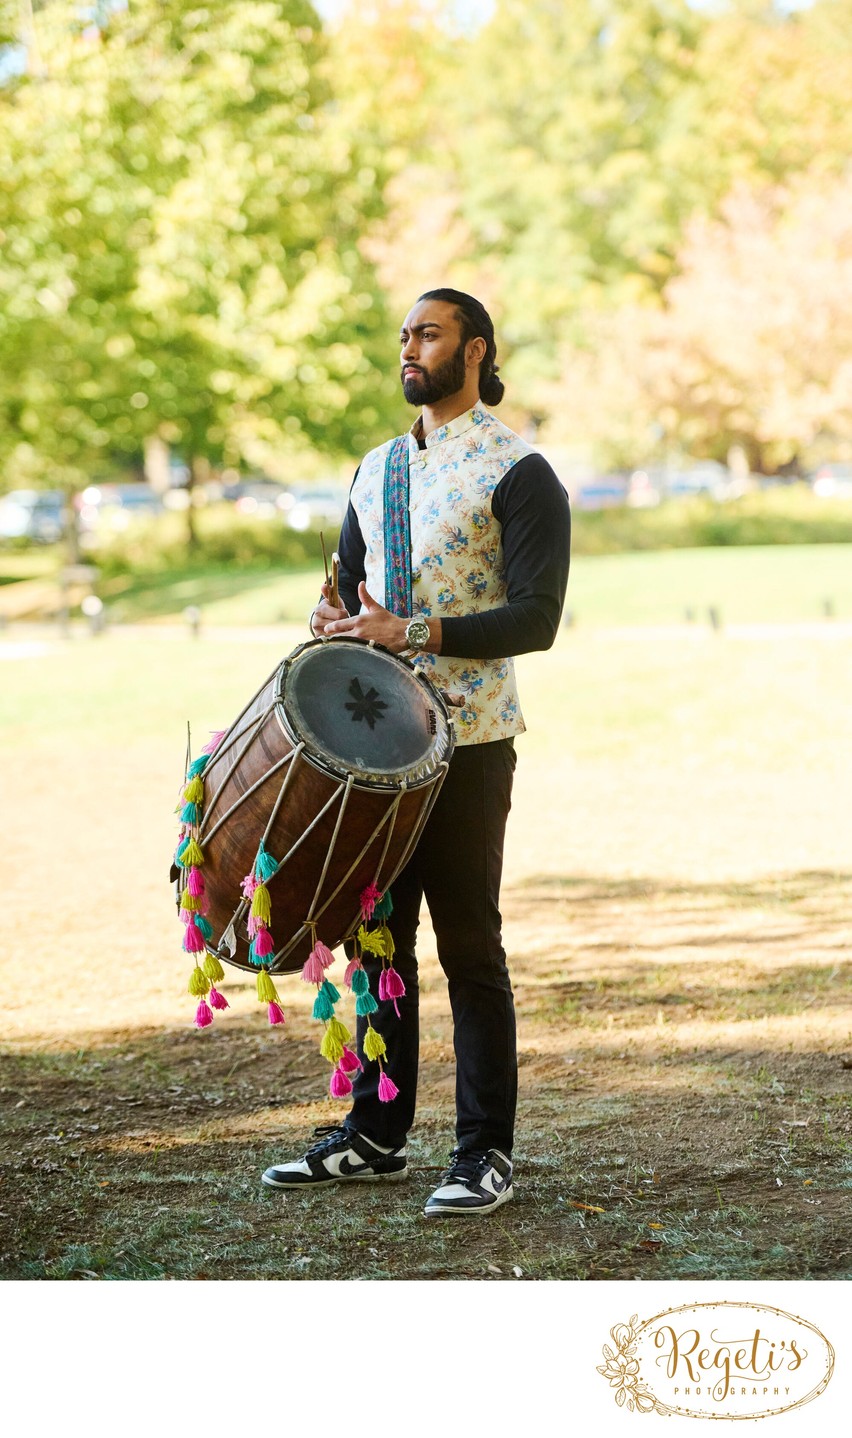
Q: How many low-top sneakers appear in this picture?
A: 2